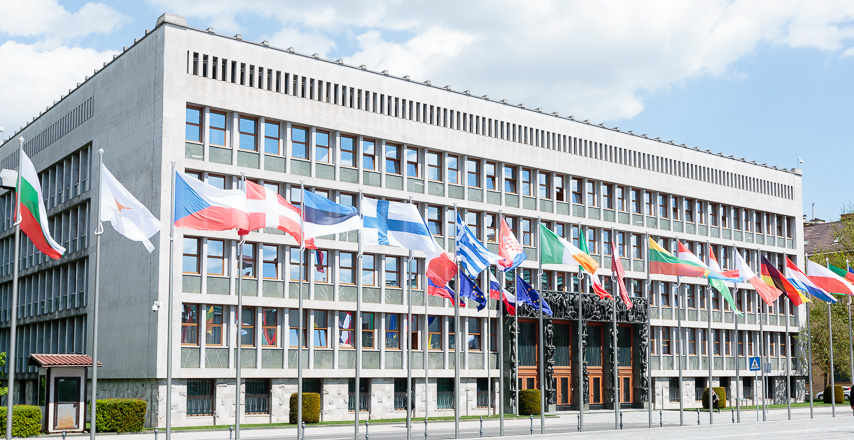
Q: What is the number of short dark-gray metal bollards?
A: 13